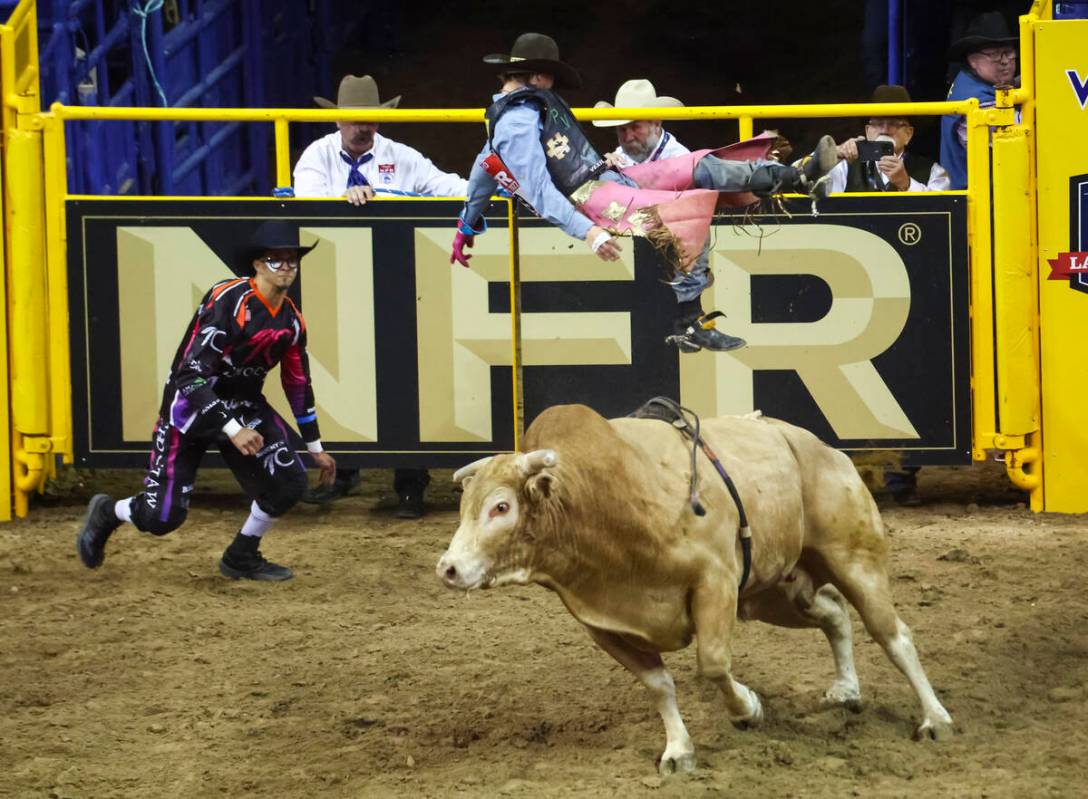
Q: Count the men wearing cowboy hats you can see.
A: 6